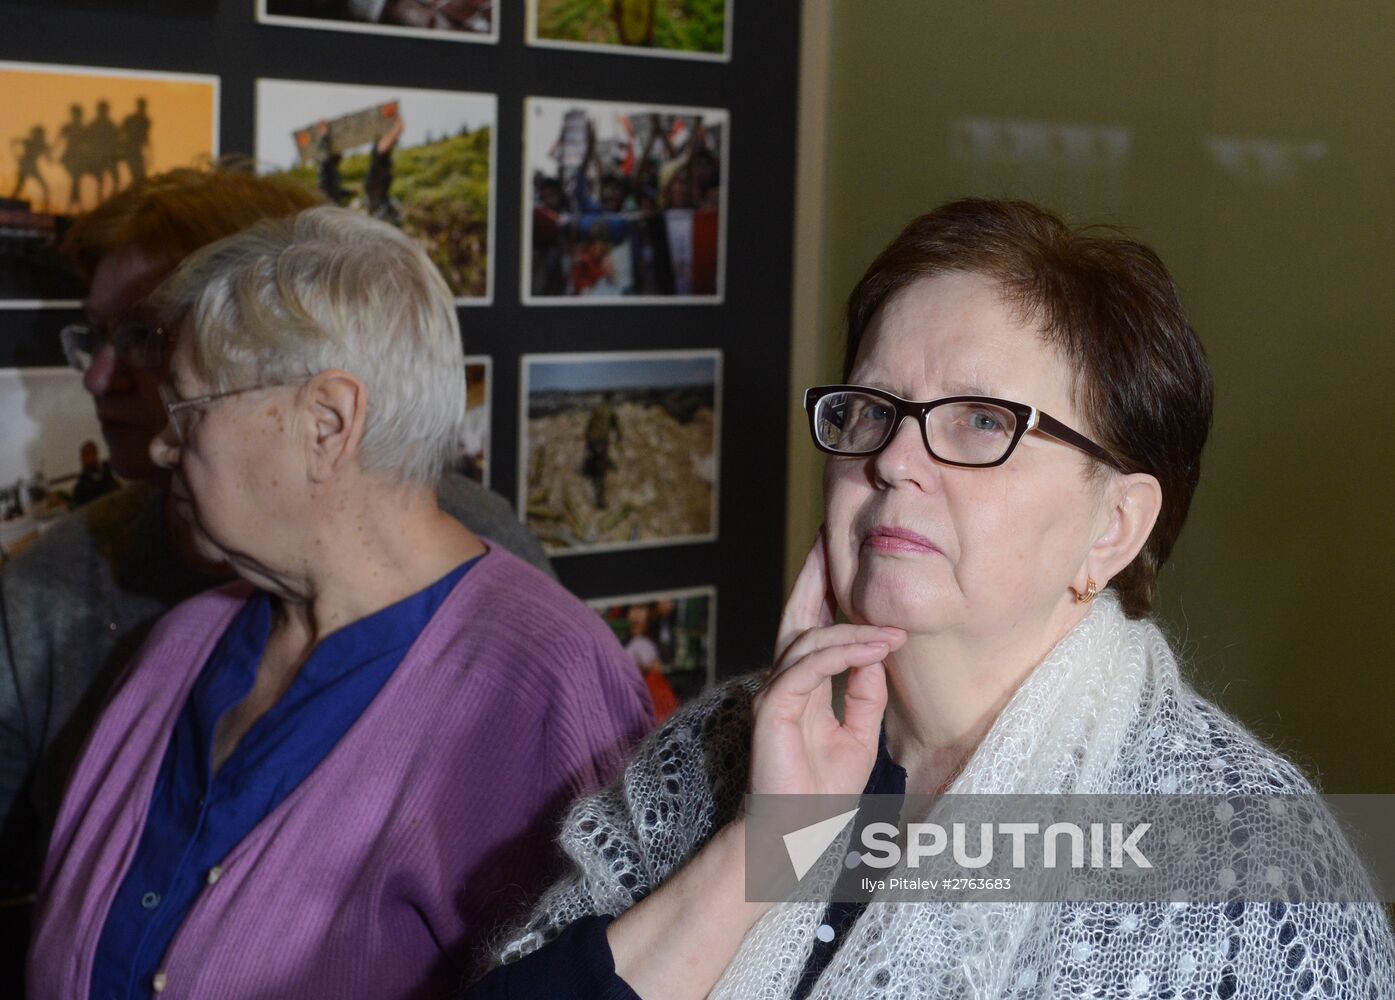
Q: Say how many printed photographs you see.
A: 9